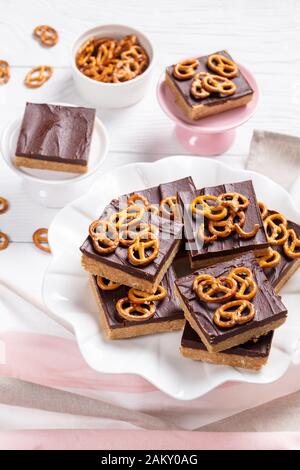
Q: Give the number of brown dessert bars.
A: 9